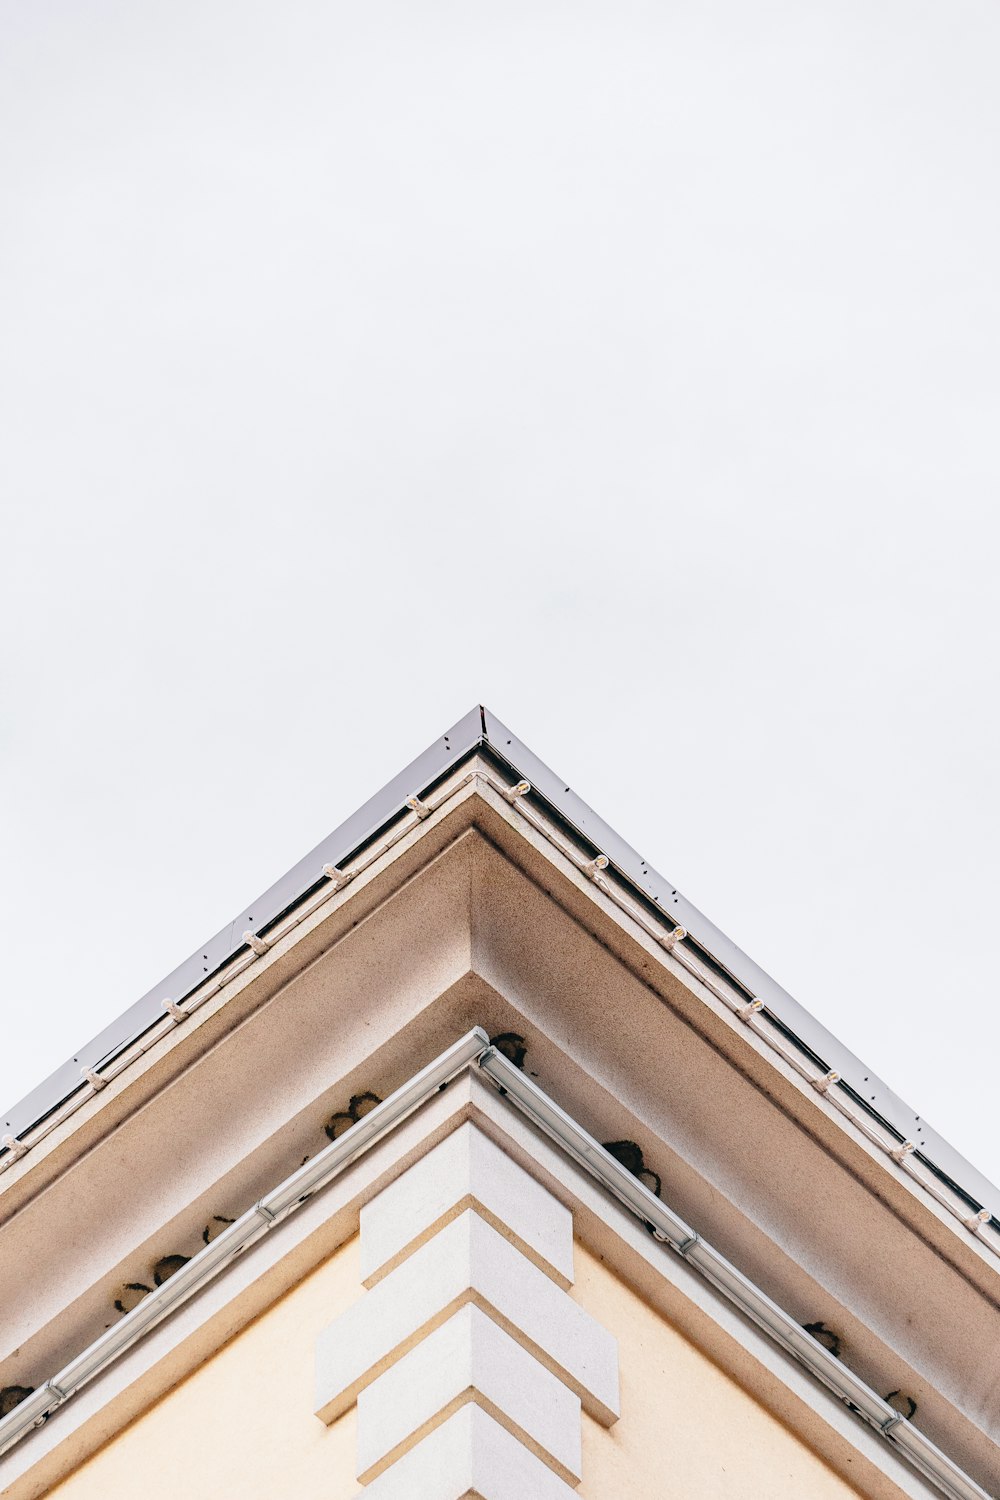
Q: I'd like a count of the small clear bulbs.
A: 13